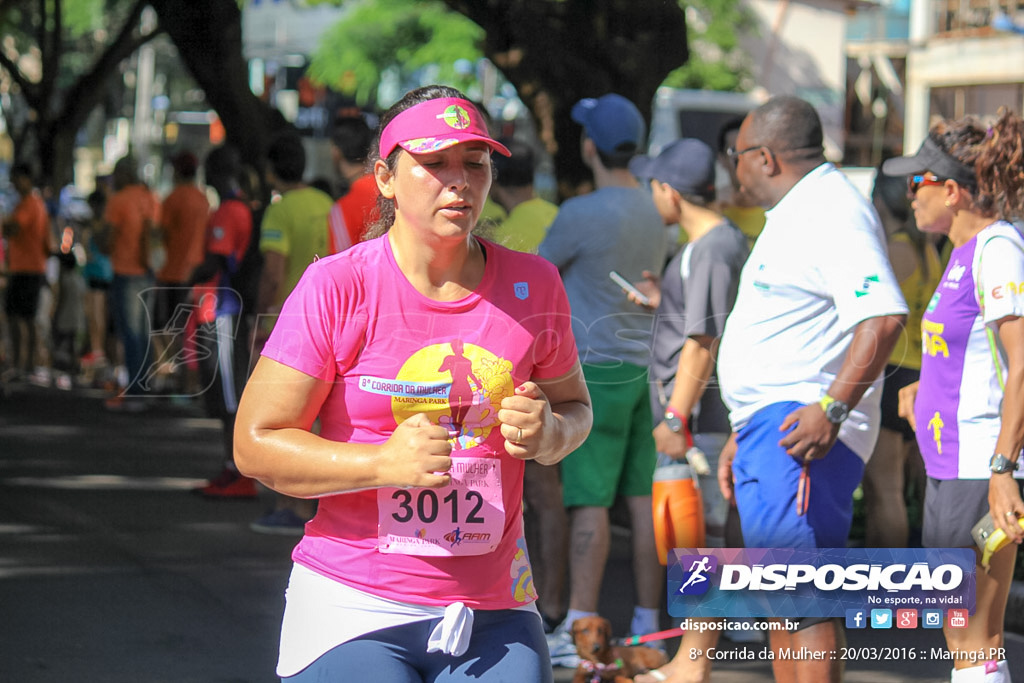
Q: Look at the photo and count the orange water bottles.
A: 1